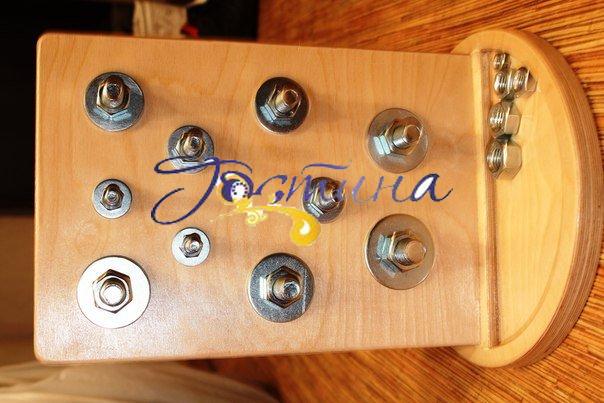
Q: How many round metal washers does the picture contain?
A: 10